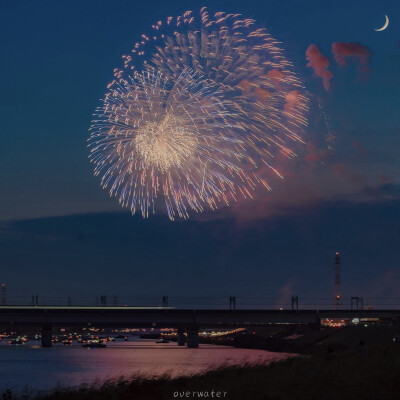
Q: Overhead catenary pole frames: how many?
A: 6